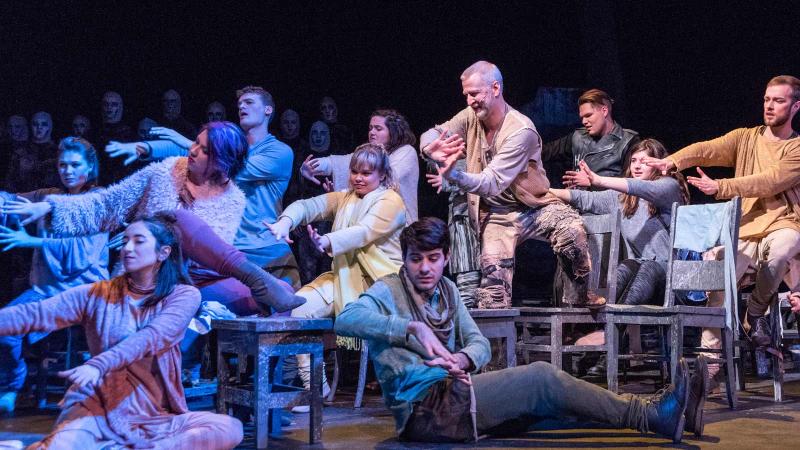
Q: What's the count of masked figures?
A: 10